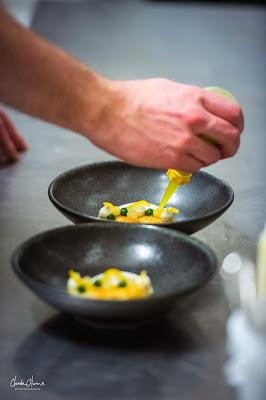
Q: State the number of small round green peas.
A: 6